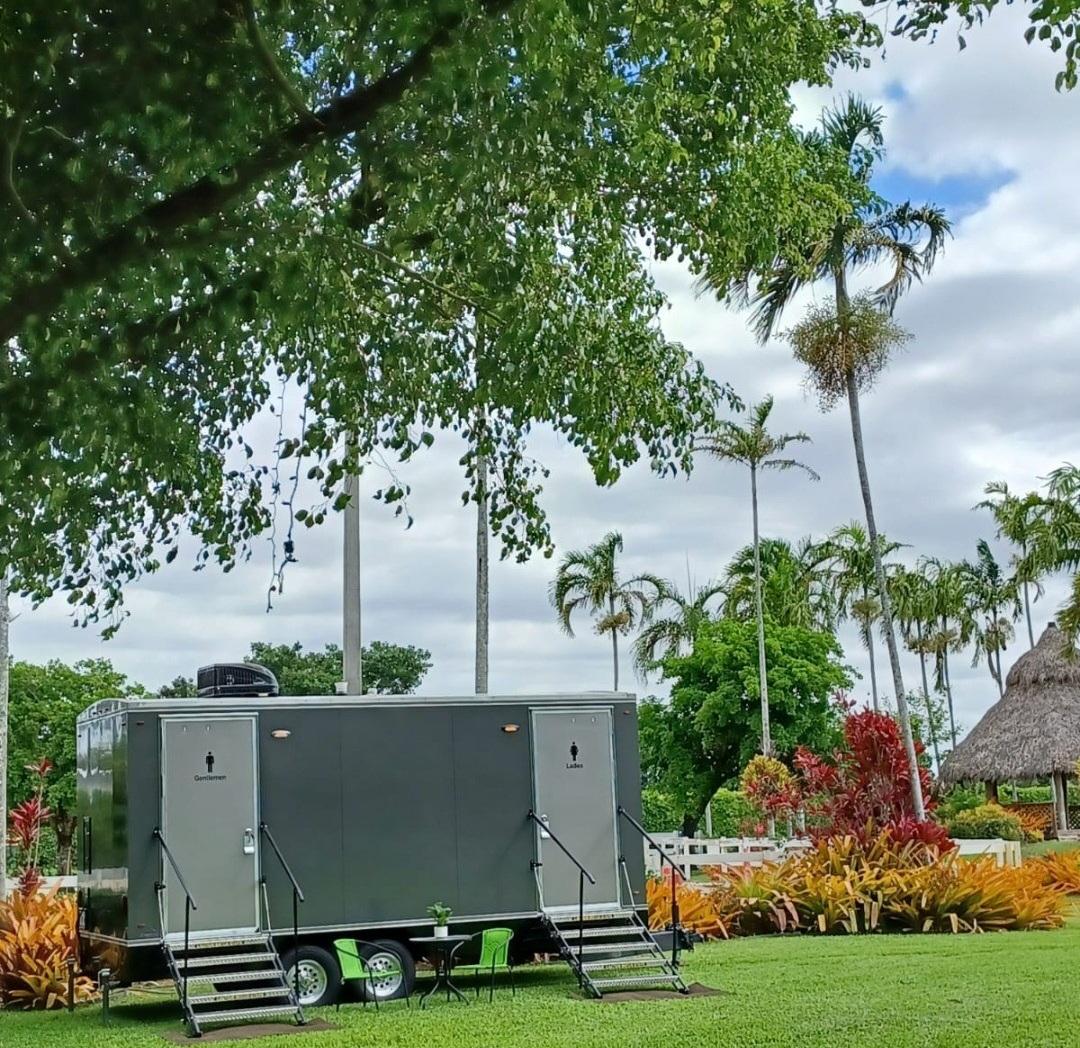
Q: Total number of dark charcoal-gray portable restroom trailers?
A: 1